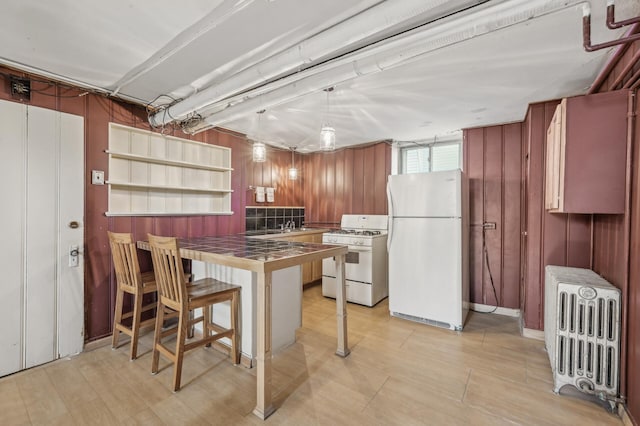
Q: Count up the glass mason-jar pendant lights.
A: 3